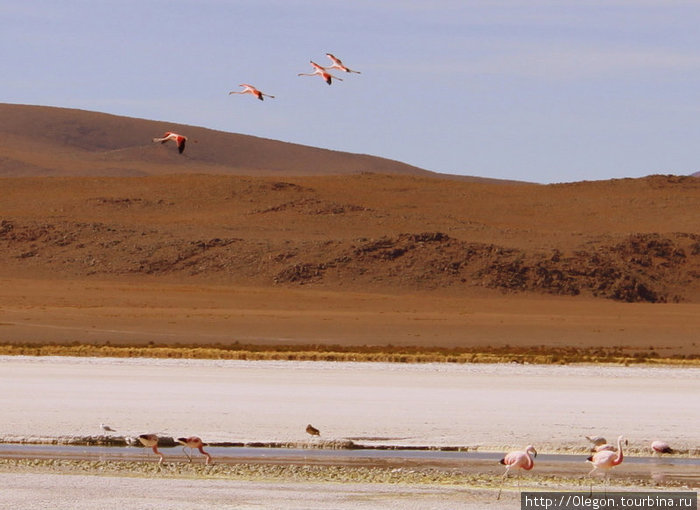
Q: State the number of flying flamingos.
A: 4